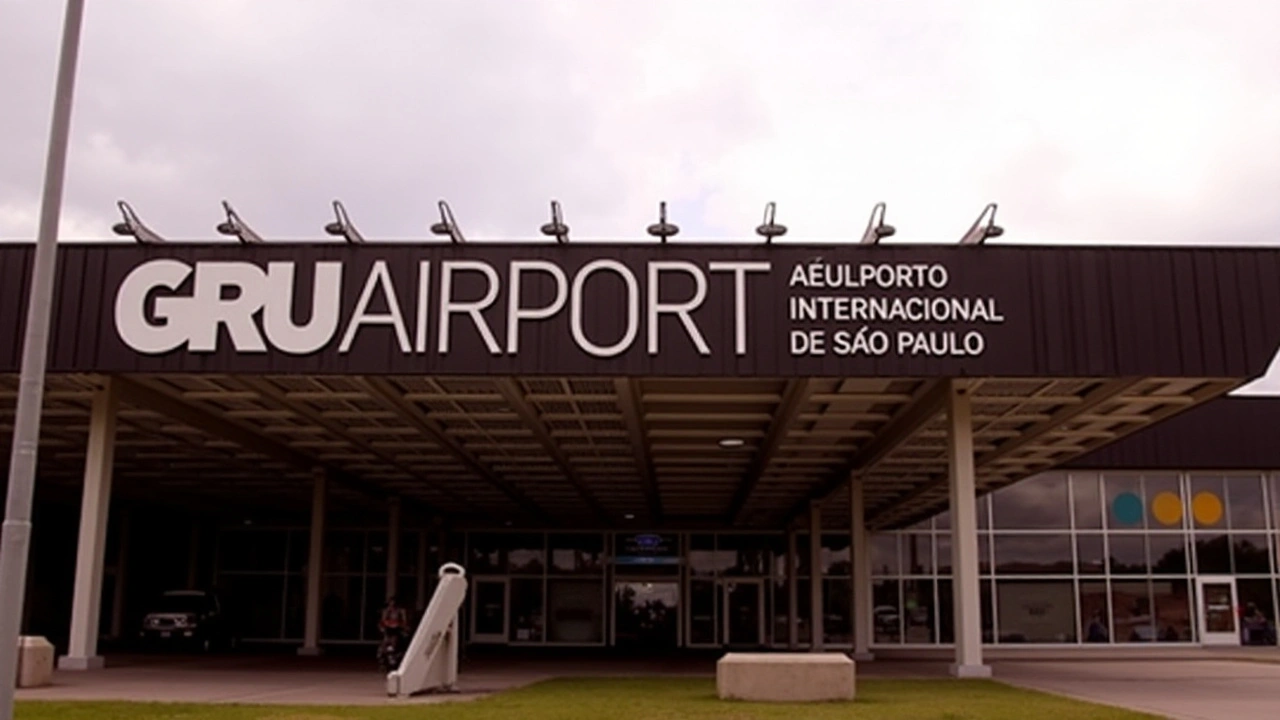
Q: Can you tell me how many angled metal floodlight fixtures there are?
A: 9